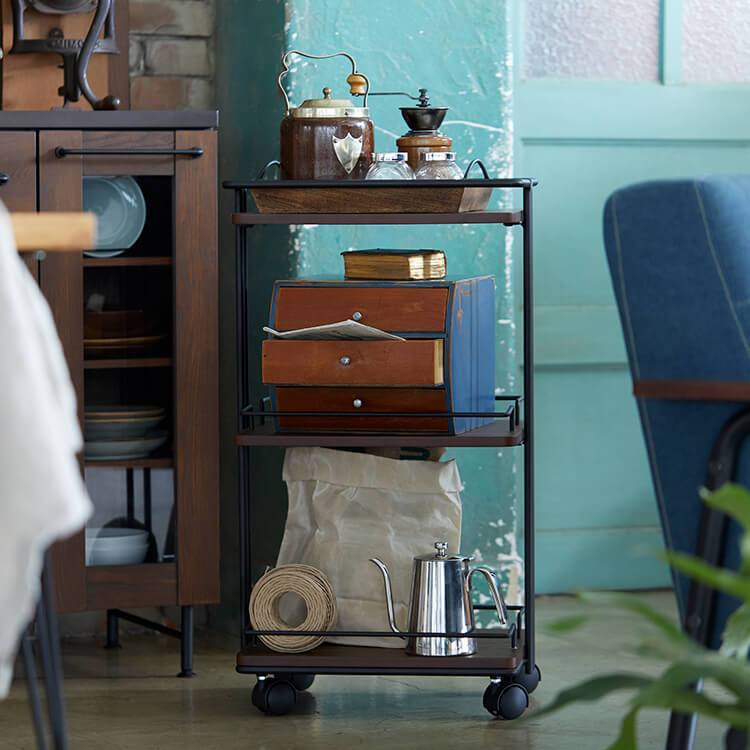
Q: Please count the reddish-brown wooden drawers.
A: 3